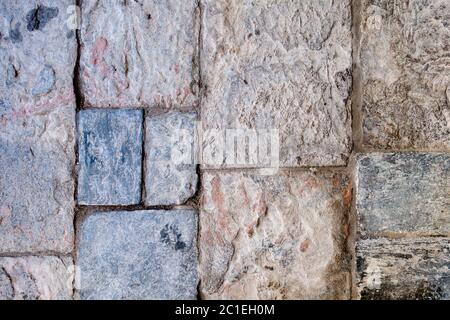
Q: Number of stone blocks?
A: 11